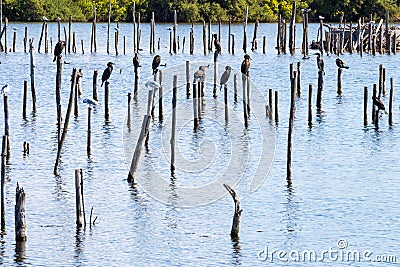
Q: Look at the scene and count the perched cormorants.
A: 11